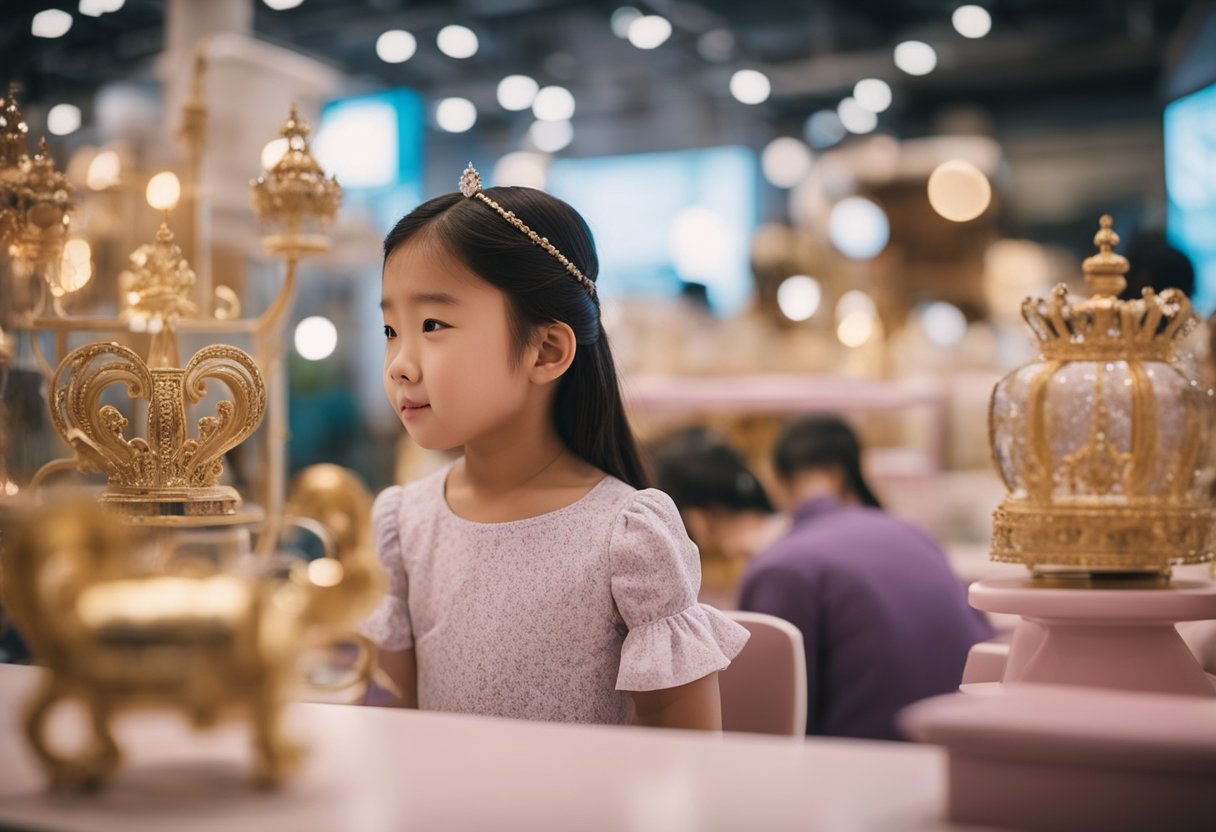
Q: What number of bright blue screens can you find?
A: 3